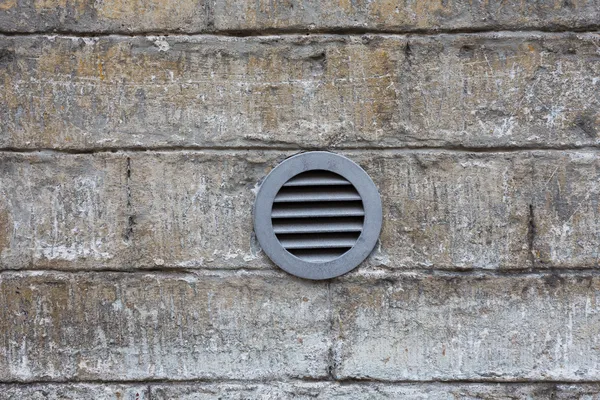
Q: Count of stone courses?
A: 5